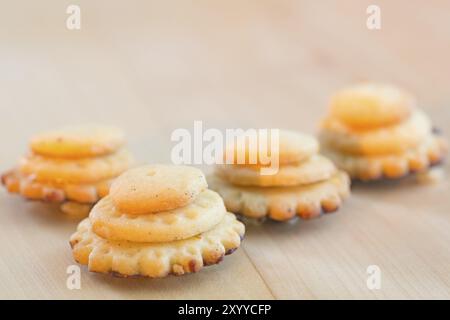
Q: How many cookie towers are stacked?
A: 4